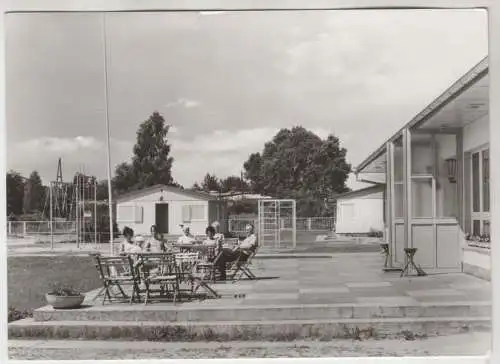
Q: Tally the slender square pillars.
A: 2